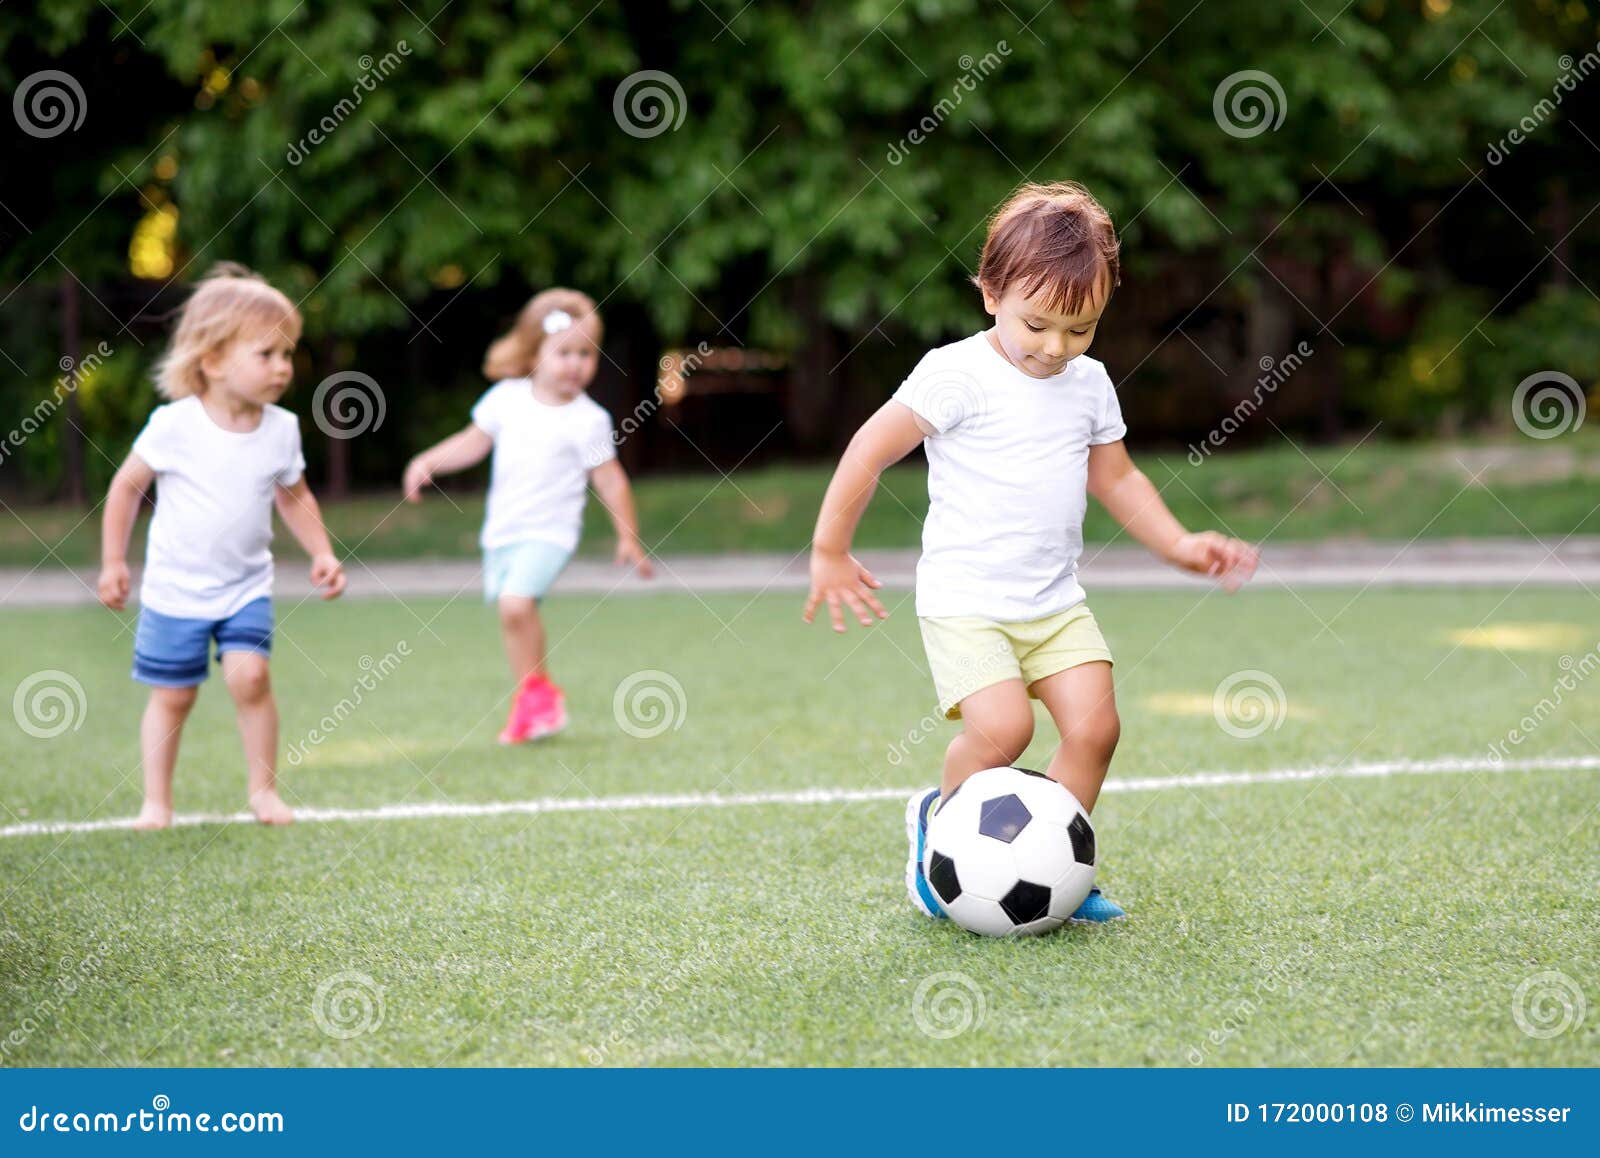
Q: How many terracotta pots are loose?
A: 0